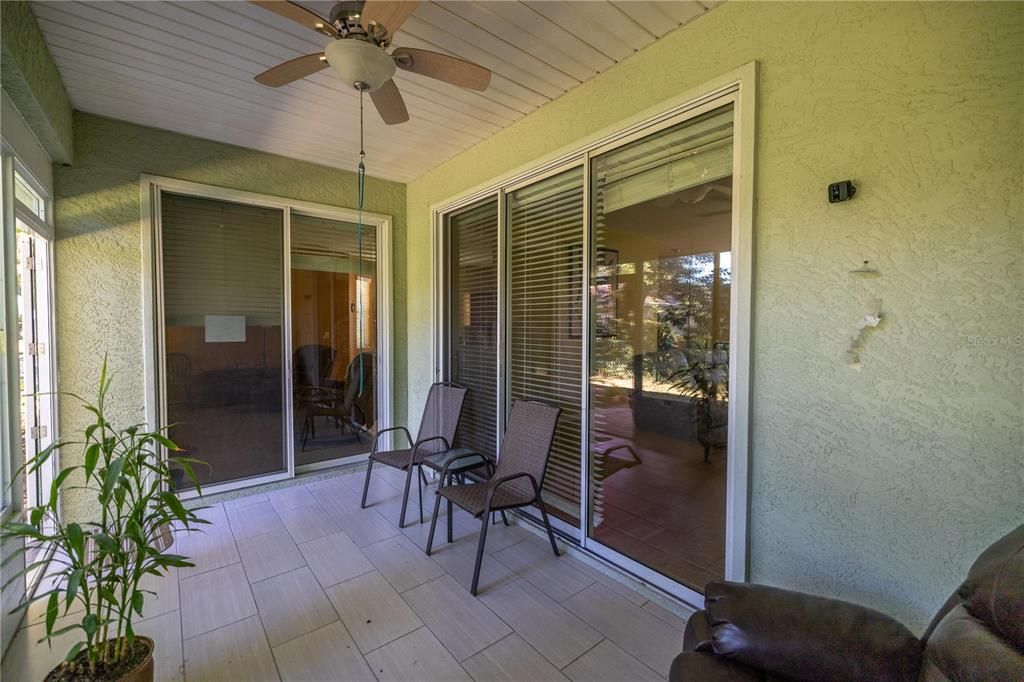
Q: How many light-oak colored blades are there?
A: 5